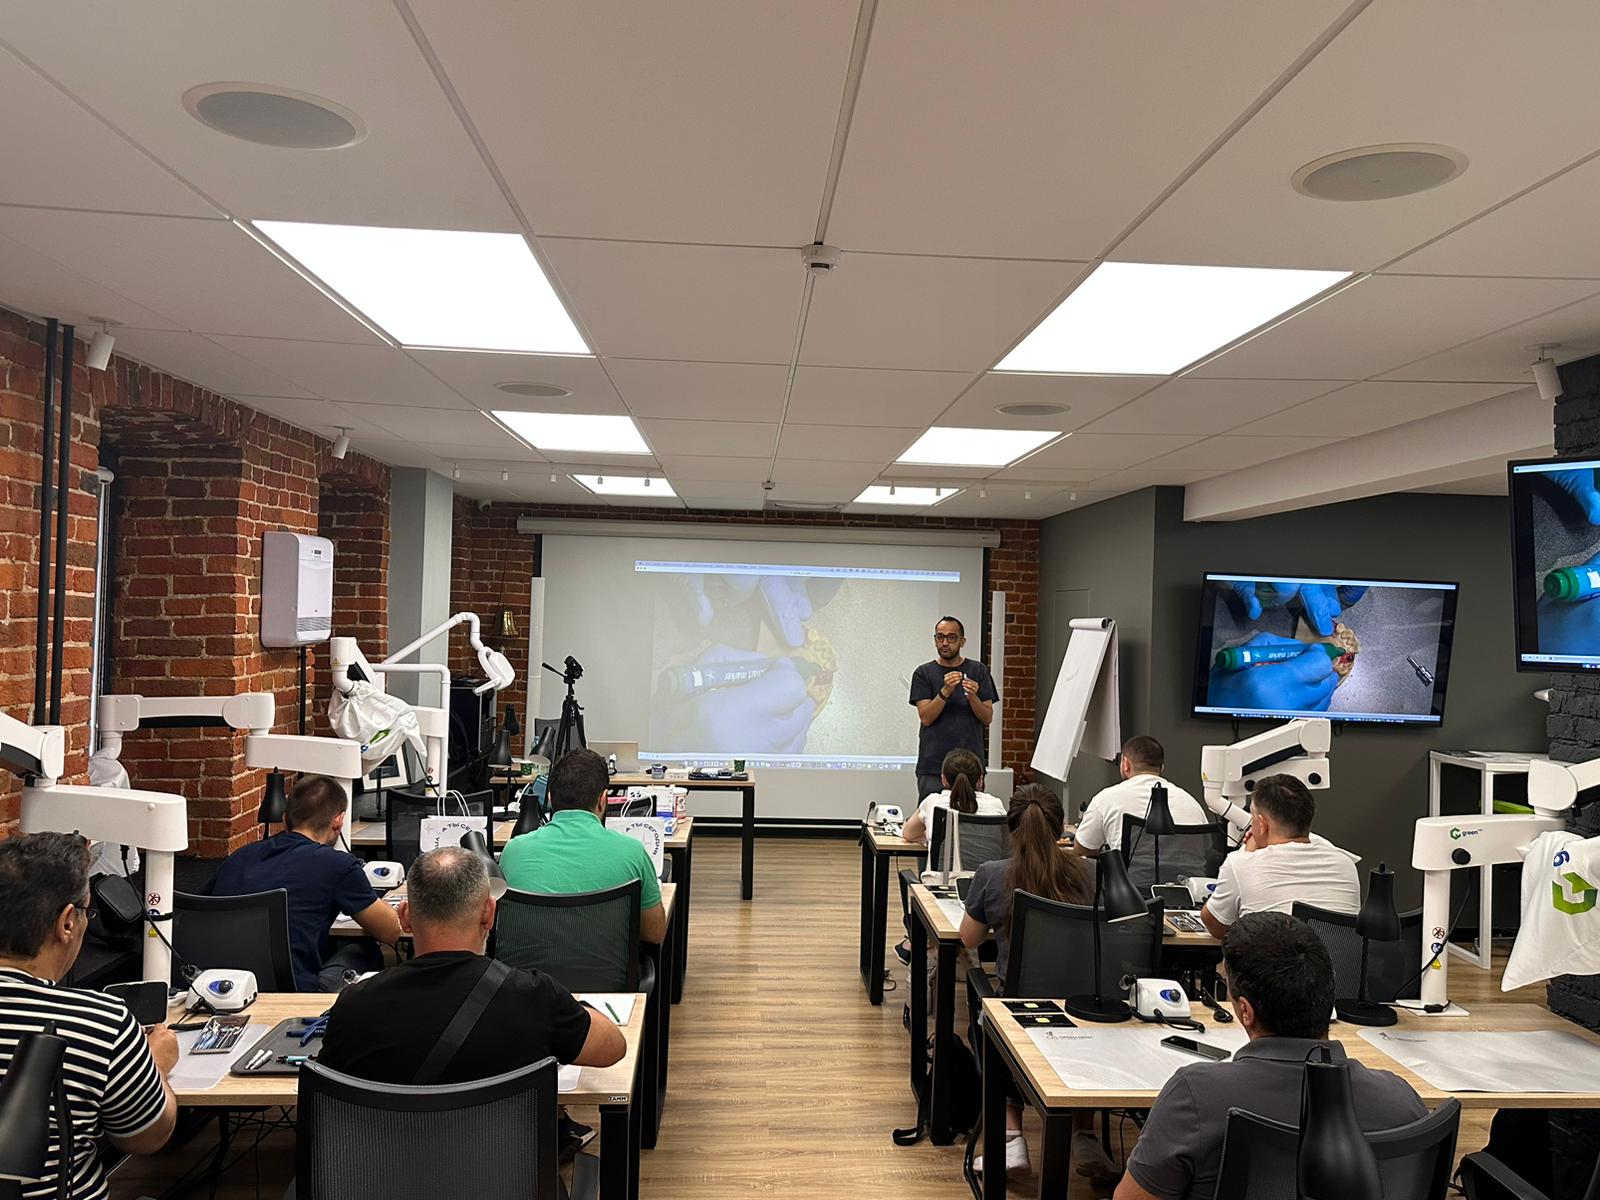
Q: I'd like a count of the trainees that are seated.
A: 9